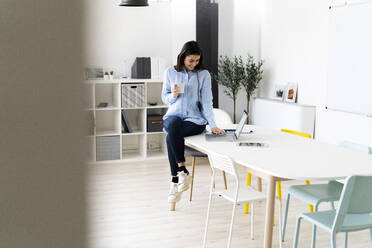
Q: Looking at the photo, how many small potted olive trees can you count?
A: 2